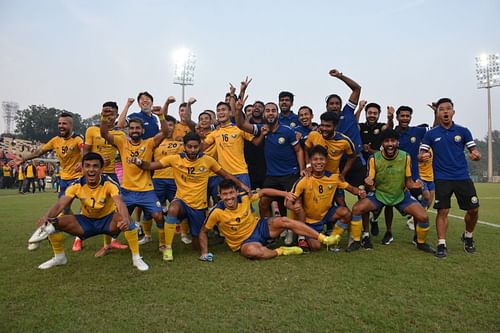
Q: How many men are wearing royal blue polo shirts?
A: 7